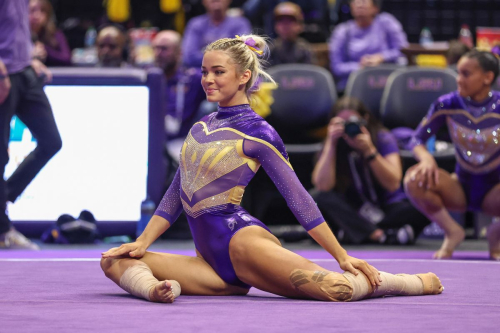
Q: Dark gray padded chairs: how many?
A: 3